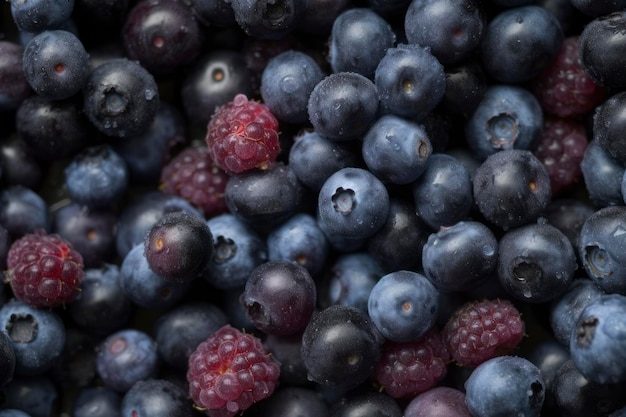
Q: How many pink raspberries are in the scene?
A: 8